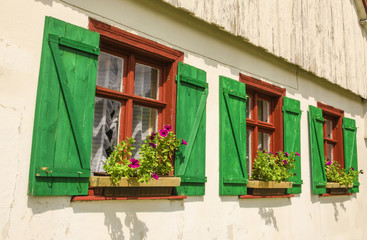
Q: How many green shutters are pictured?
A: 6